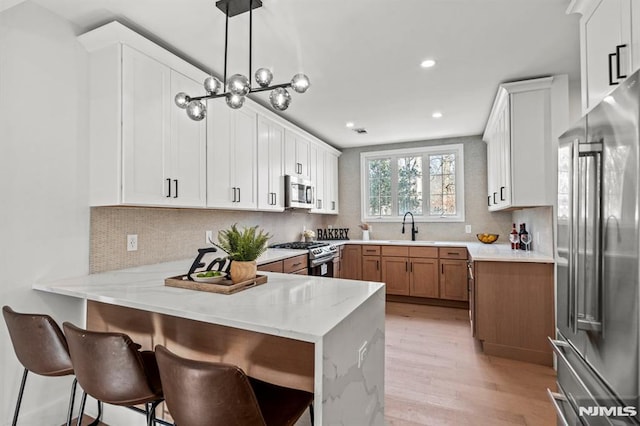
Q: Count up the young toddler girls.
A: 0